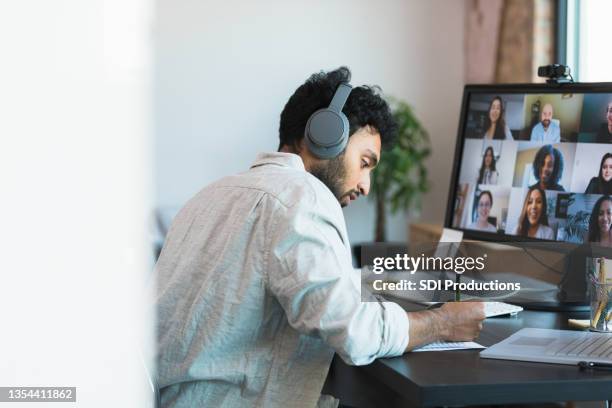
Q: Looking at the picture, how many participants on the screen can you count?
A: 9